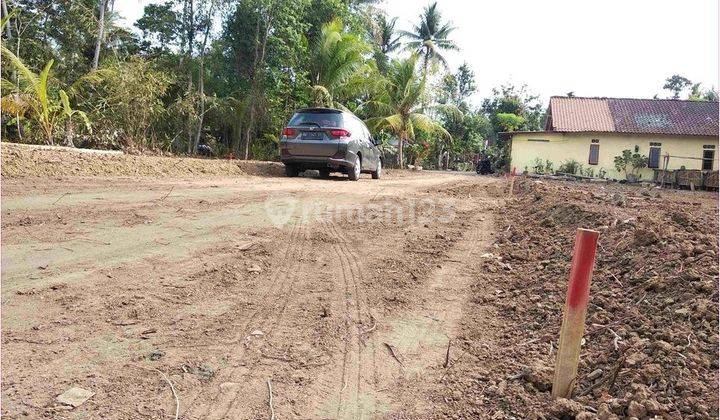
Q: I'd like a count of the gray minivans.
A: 1